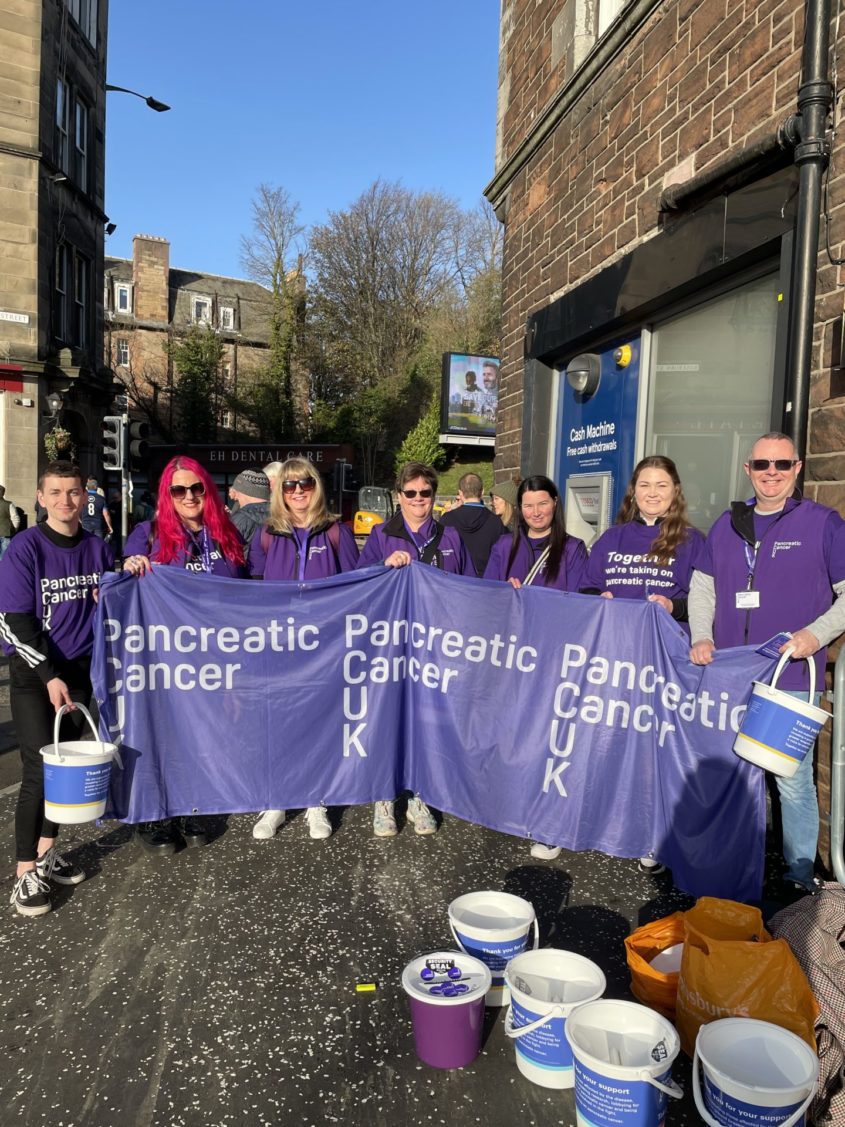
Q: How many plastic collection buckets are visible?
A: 7